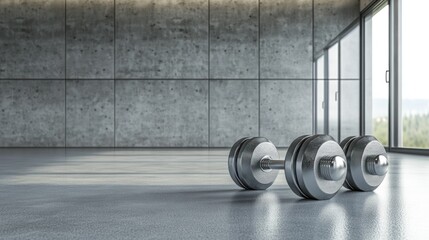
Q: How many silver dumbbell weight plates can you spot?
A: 6